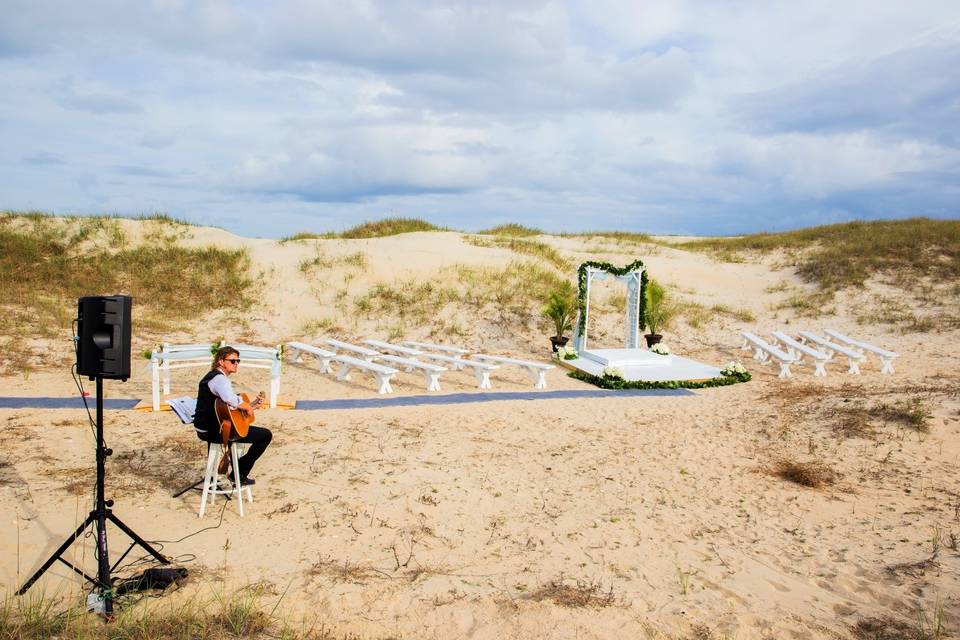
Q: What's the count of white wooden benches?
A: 12